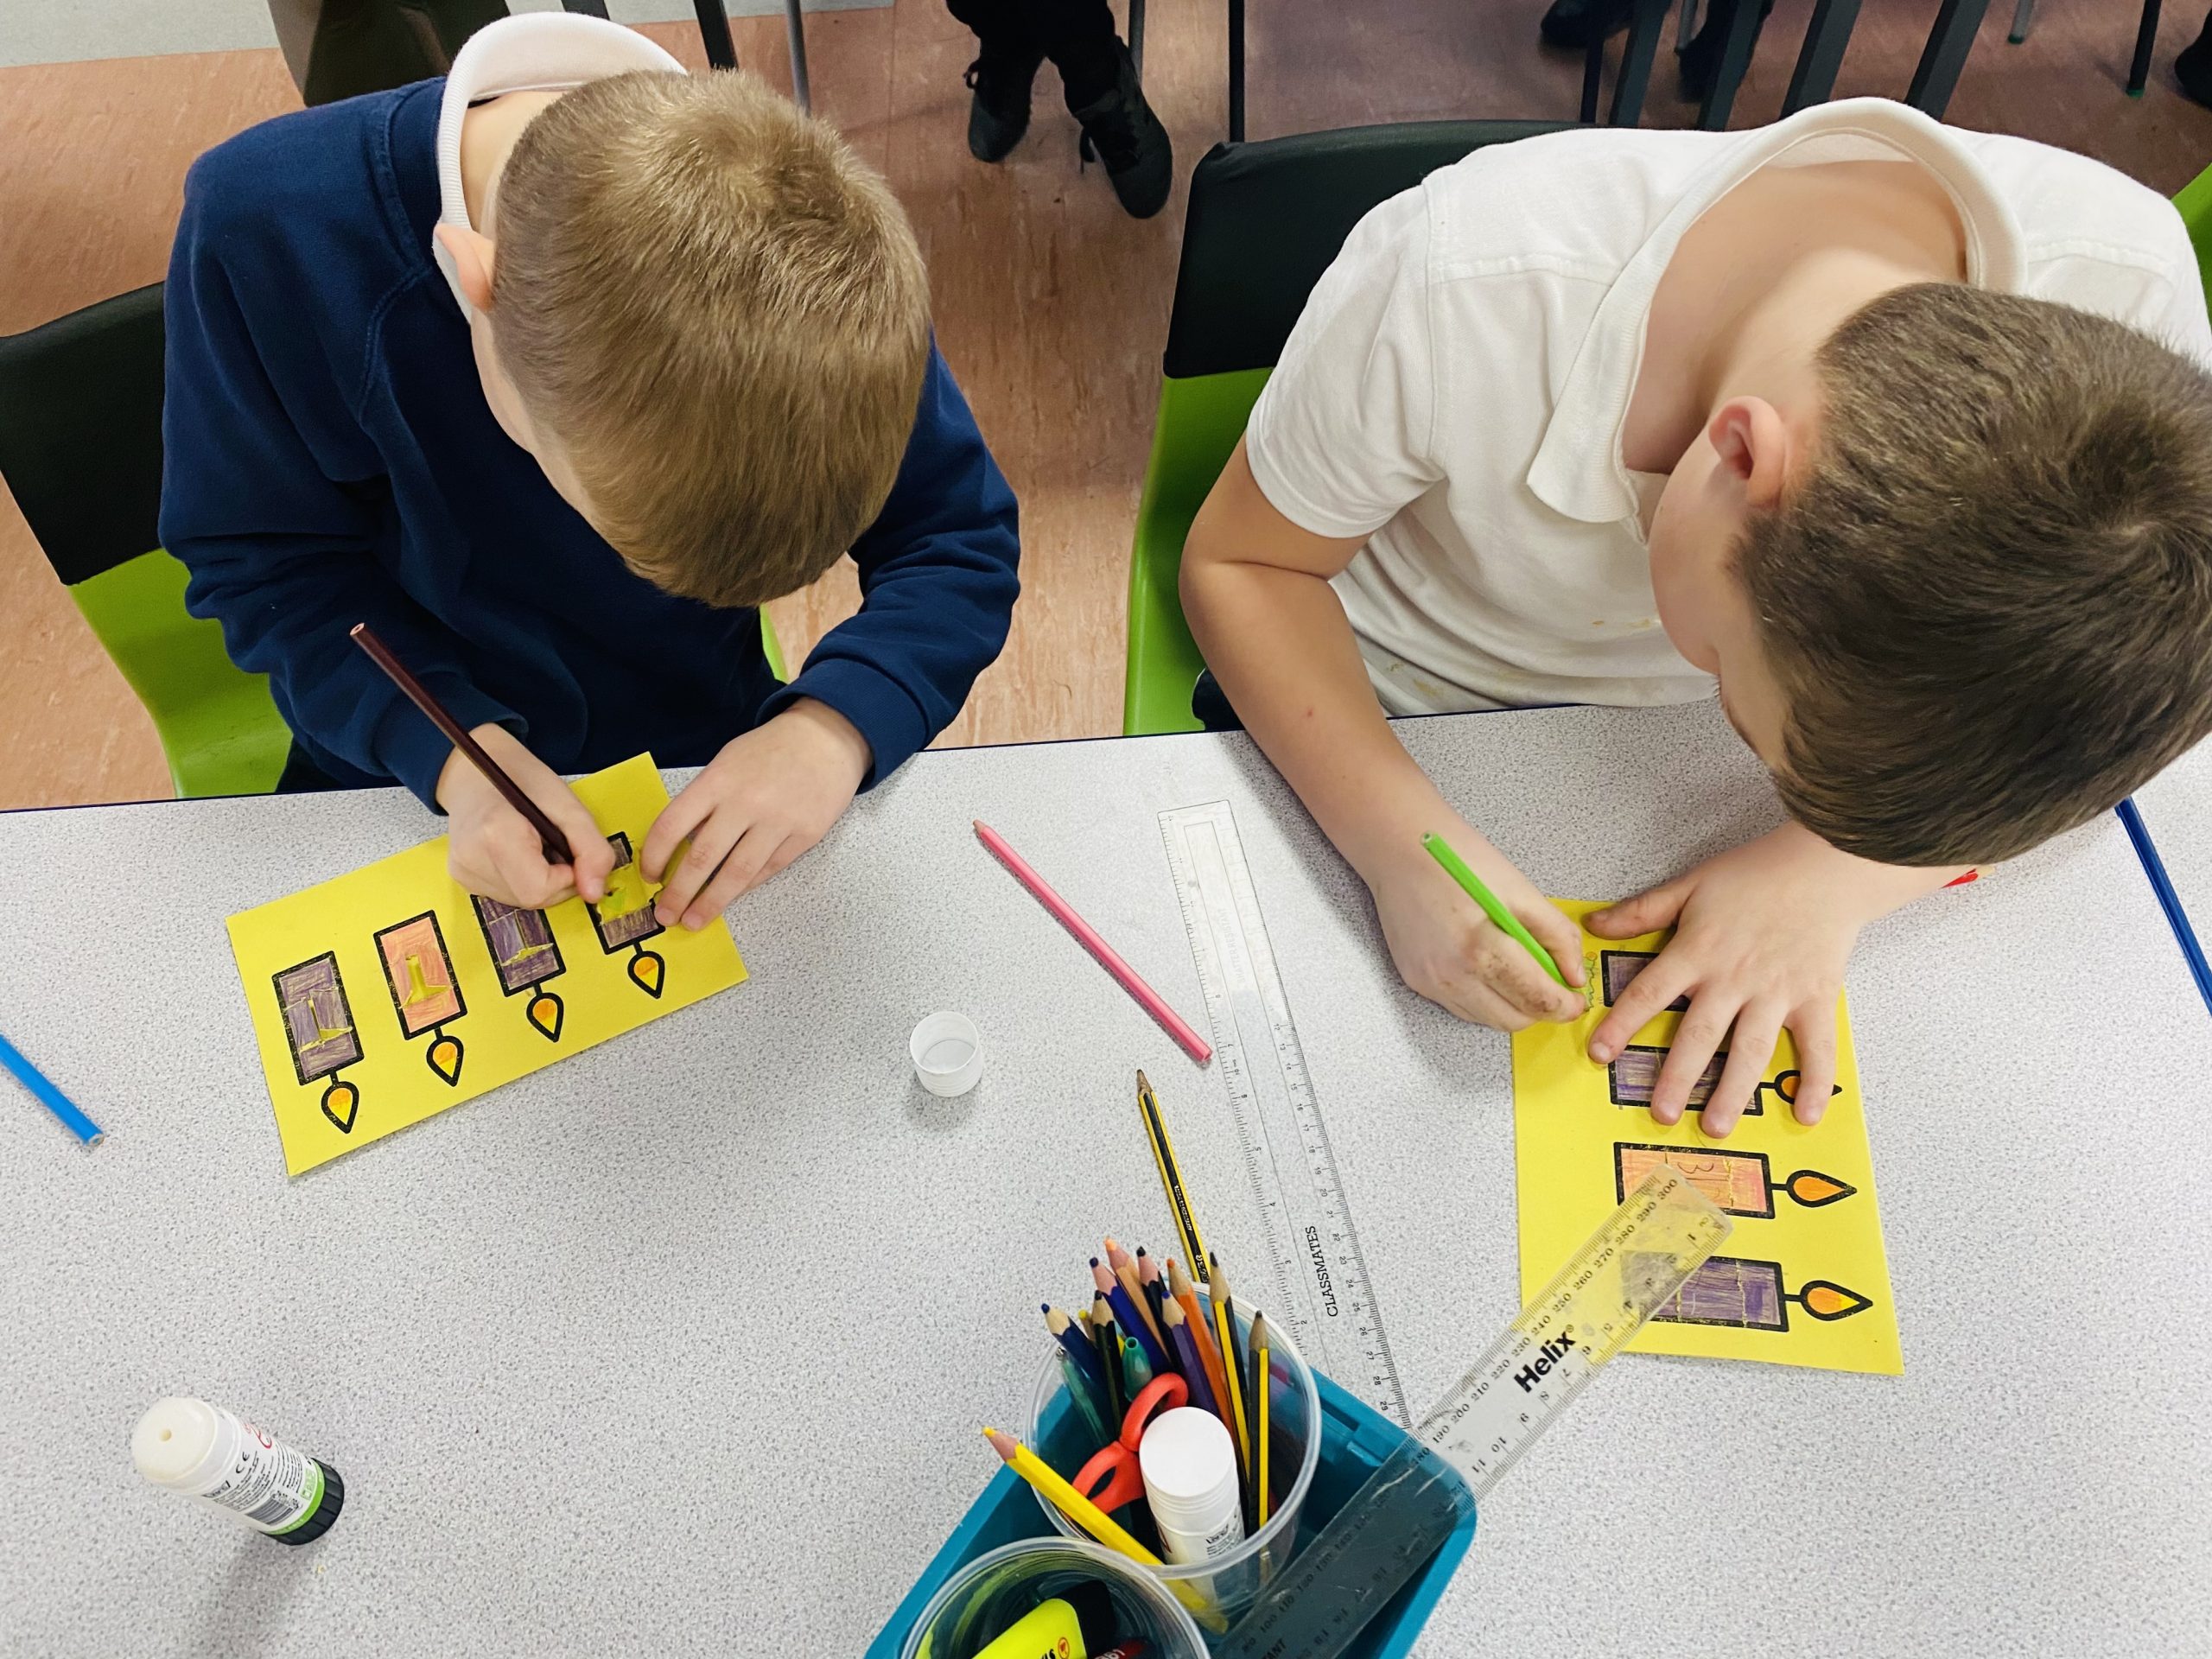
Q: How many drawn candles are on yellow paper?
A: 8